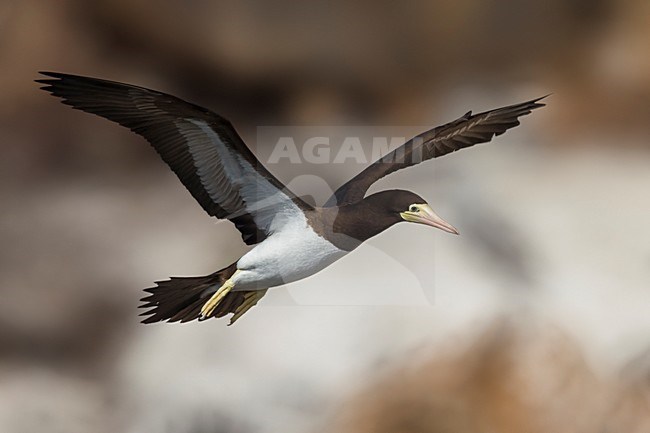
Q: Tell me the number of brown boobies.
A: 1